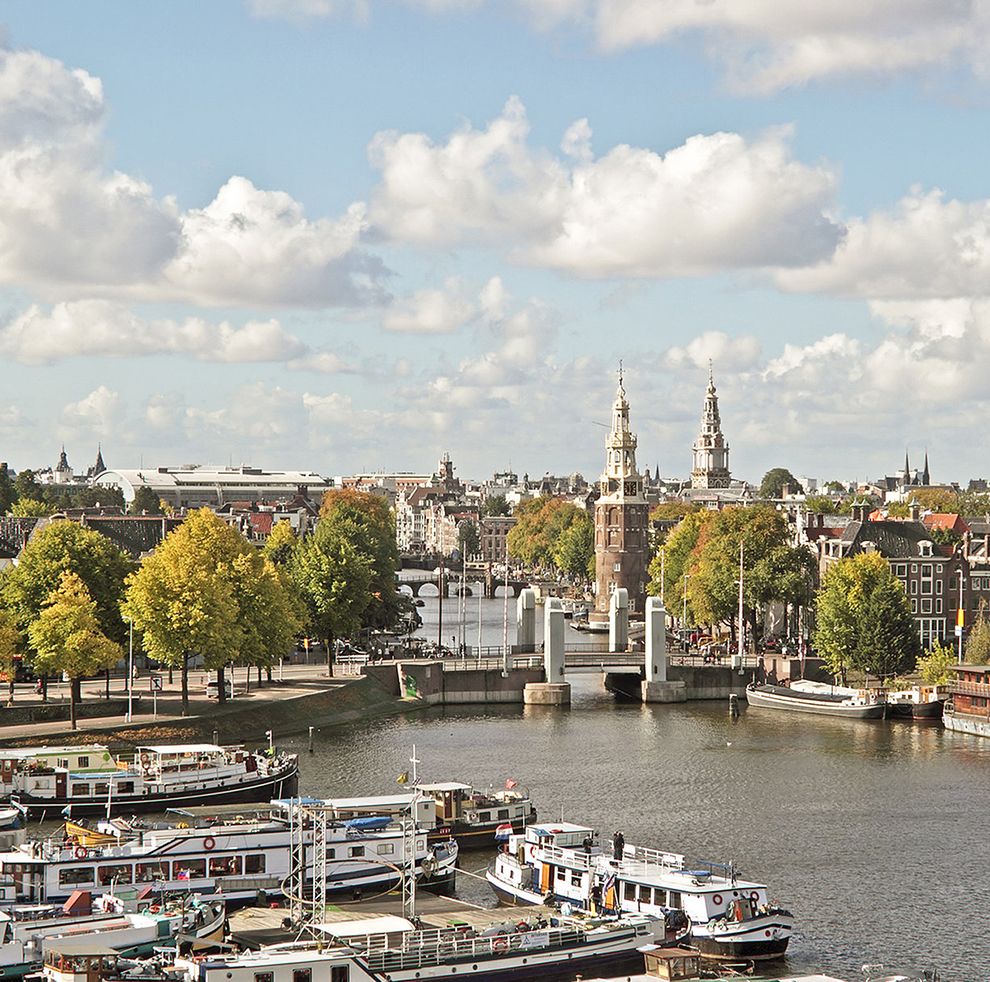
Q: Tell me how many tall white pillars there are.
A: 4